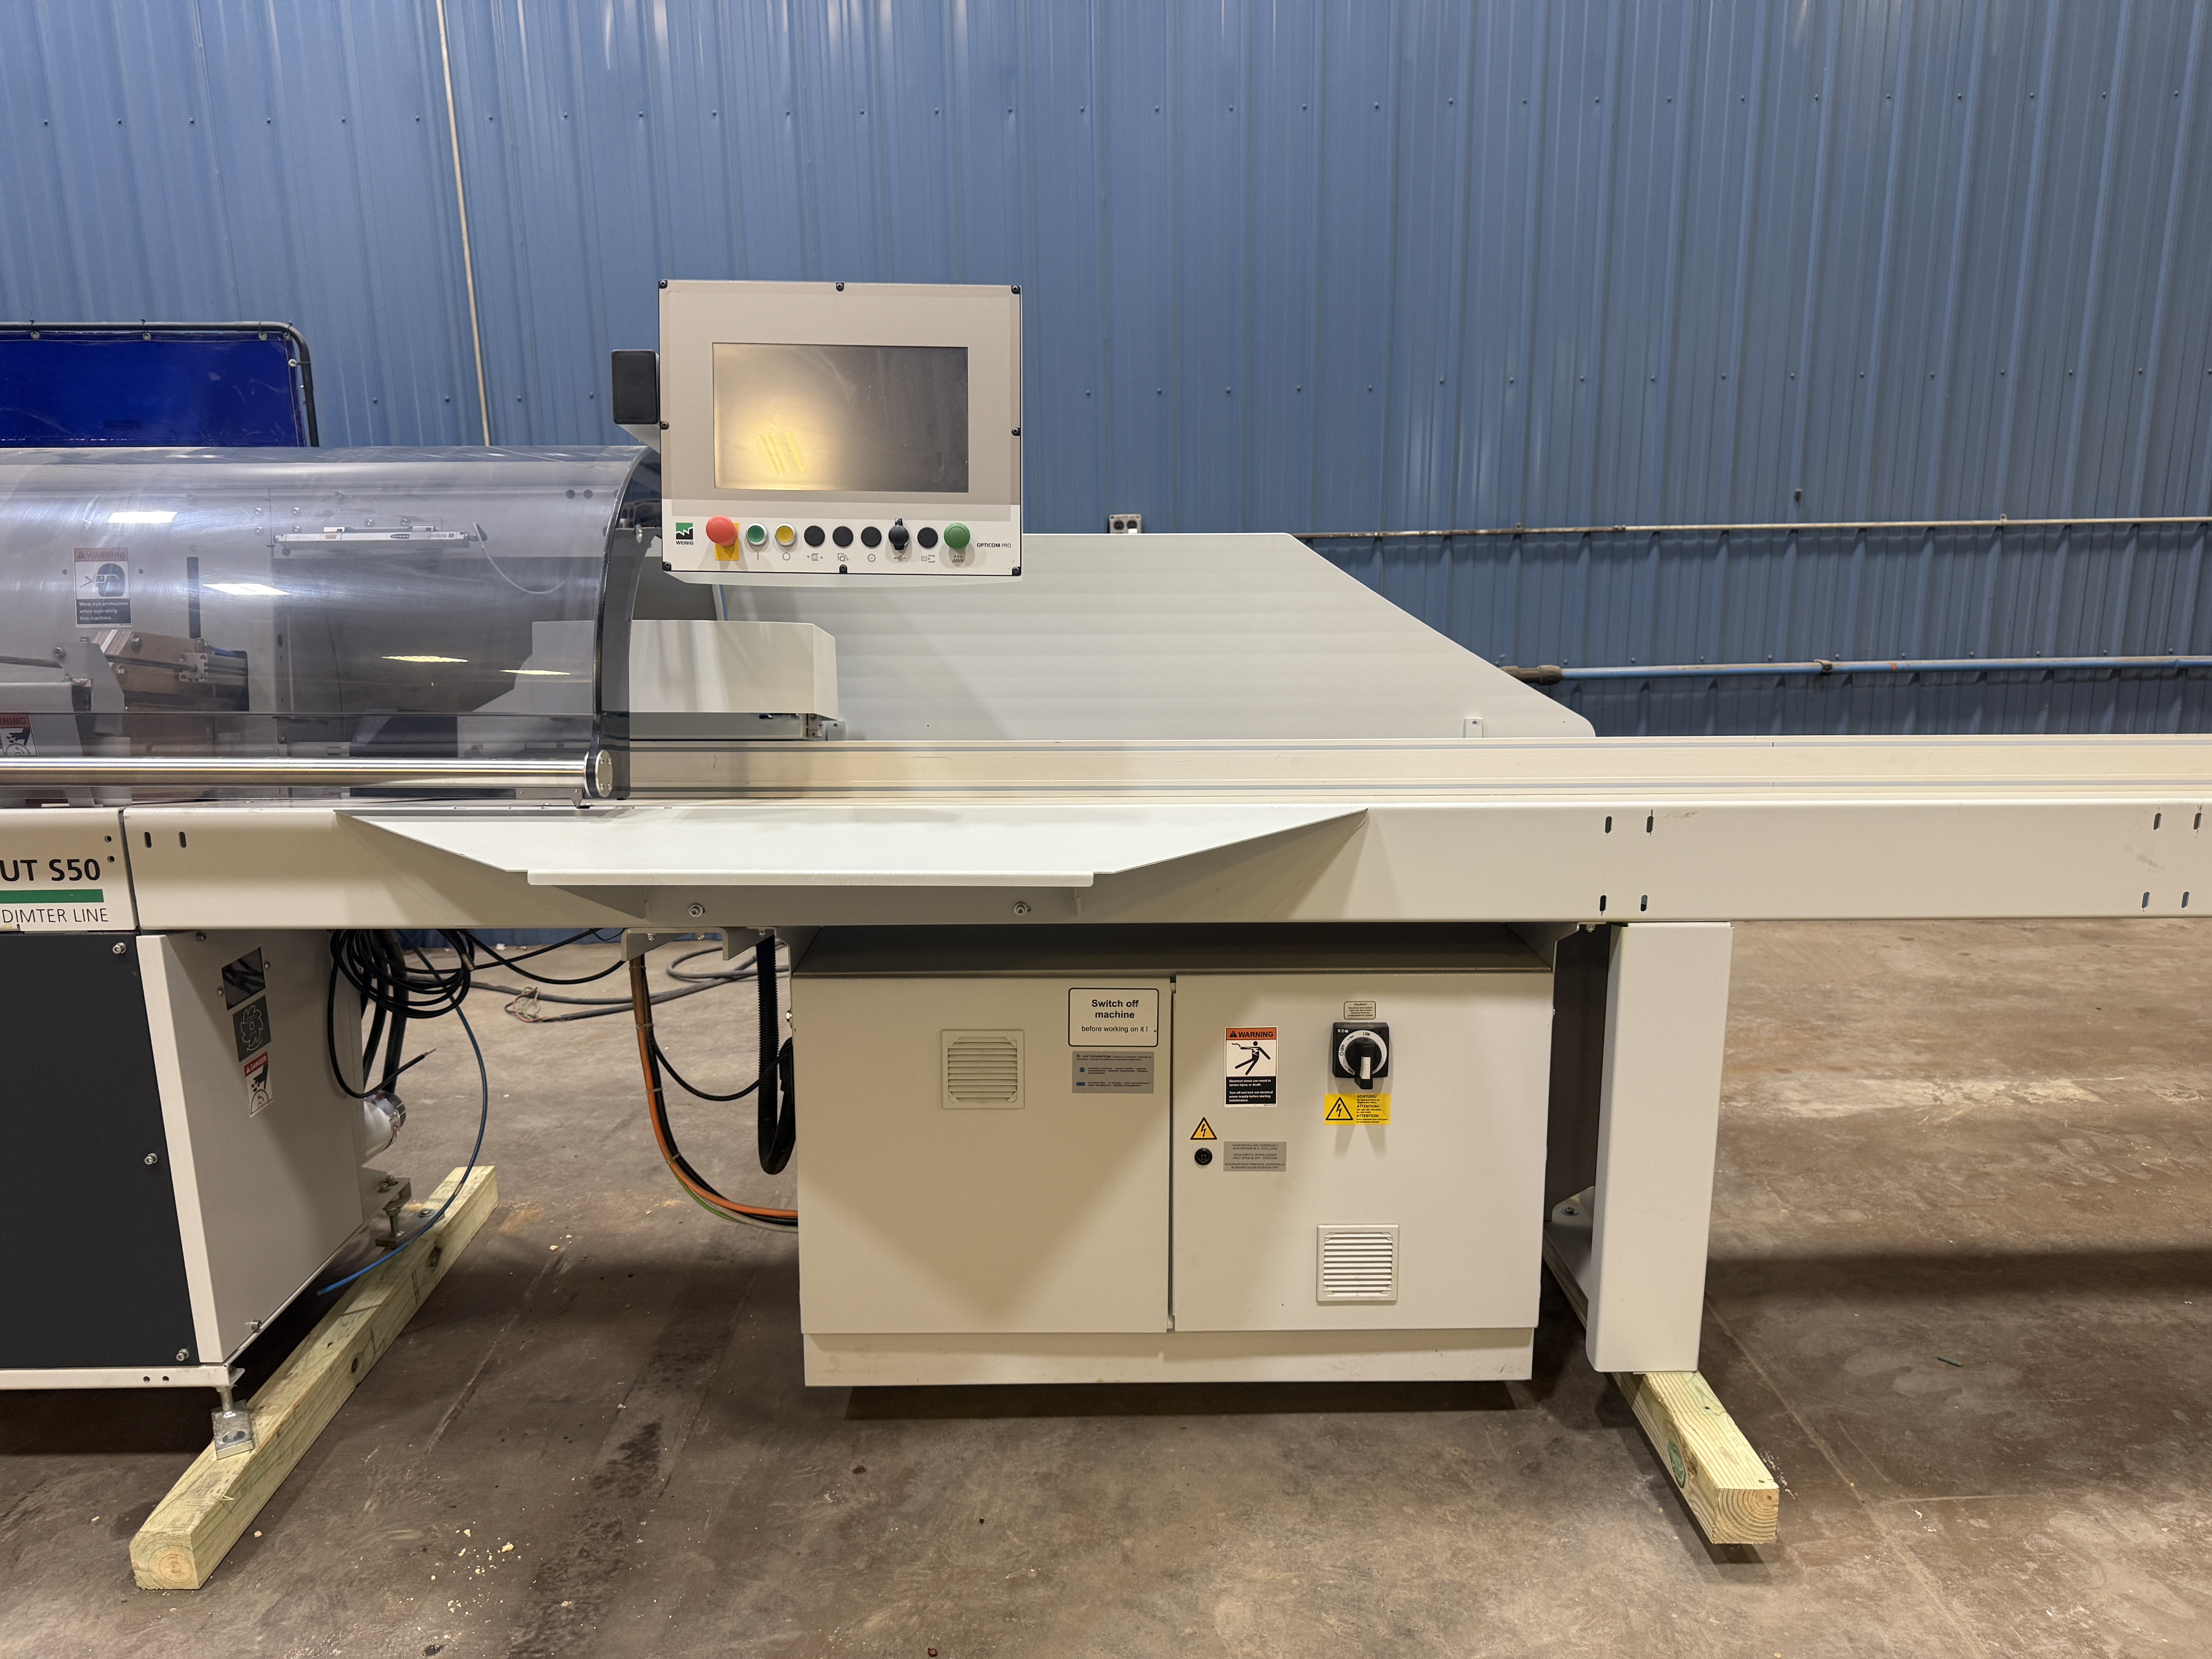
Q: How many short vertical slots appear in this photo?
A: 10